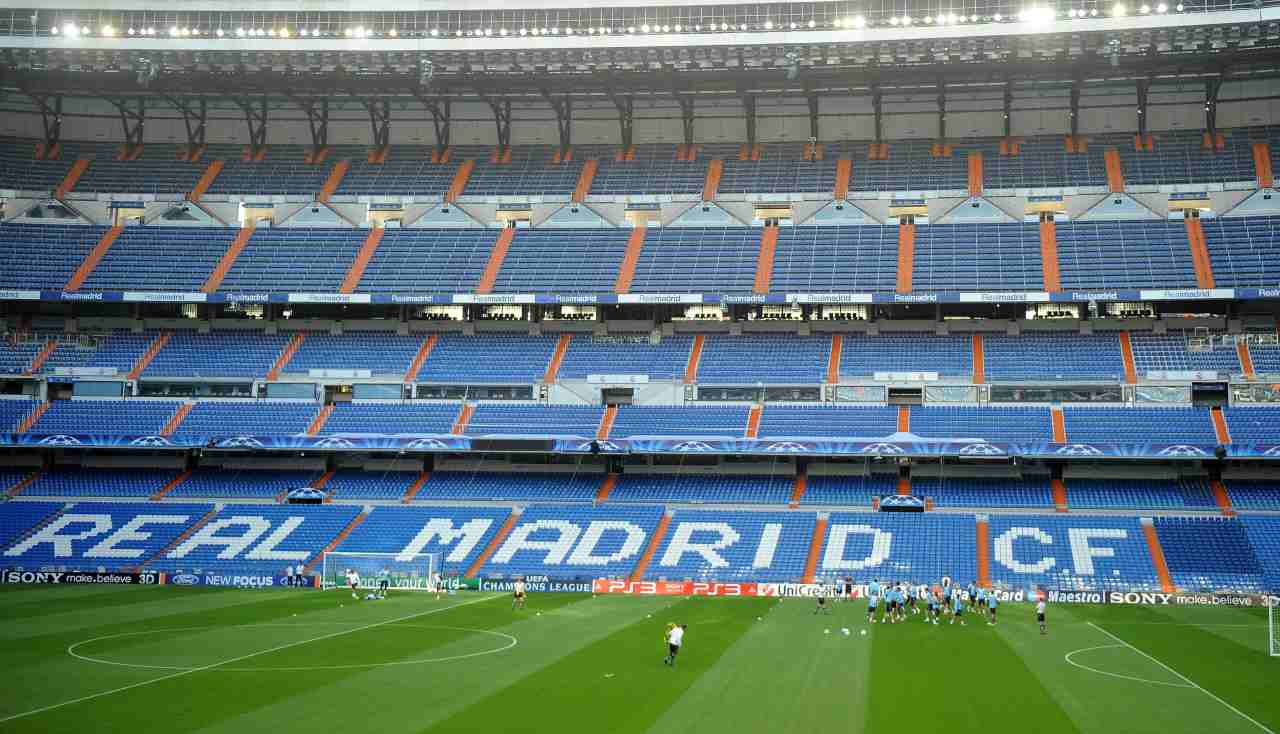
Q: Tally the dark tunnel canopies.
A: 2